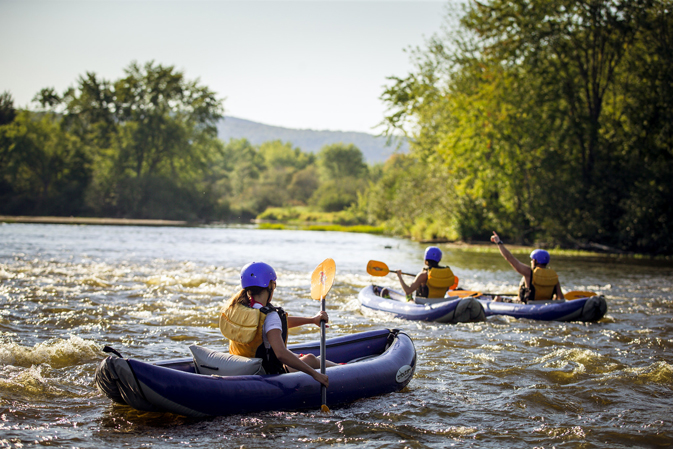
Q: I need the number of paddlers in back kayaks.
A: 2